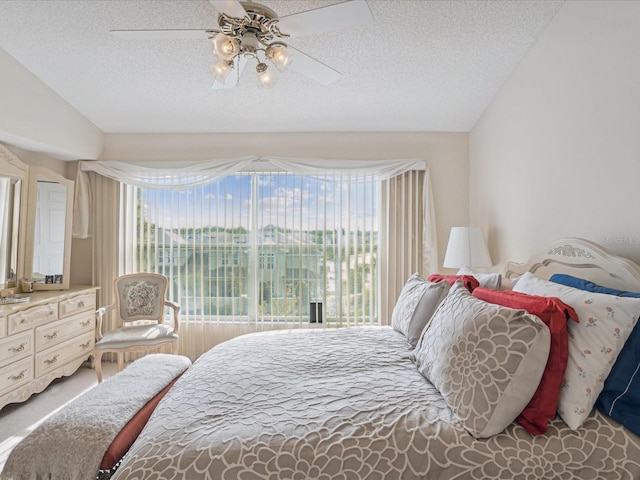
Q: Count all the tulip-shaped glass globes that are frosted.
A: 4